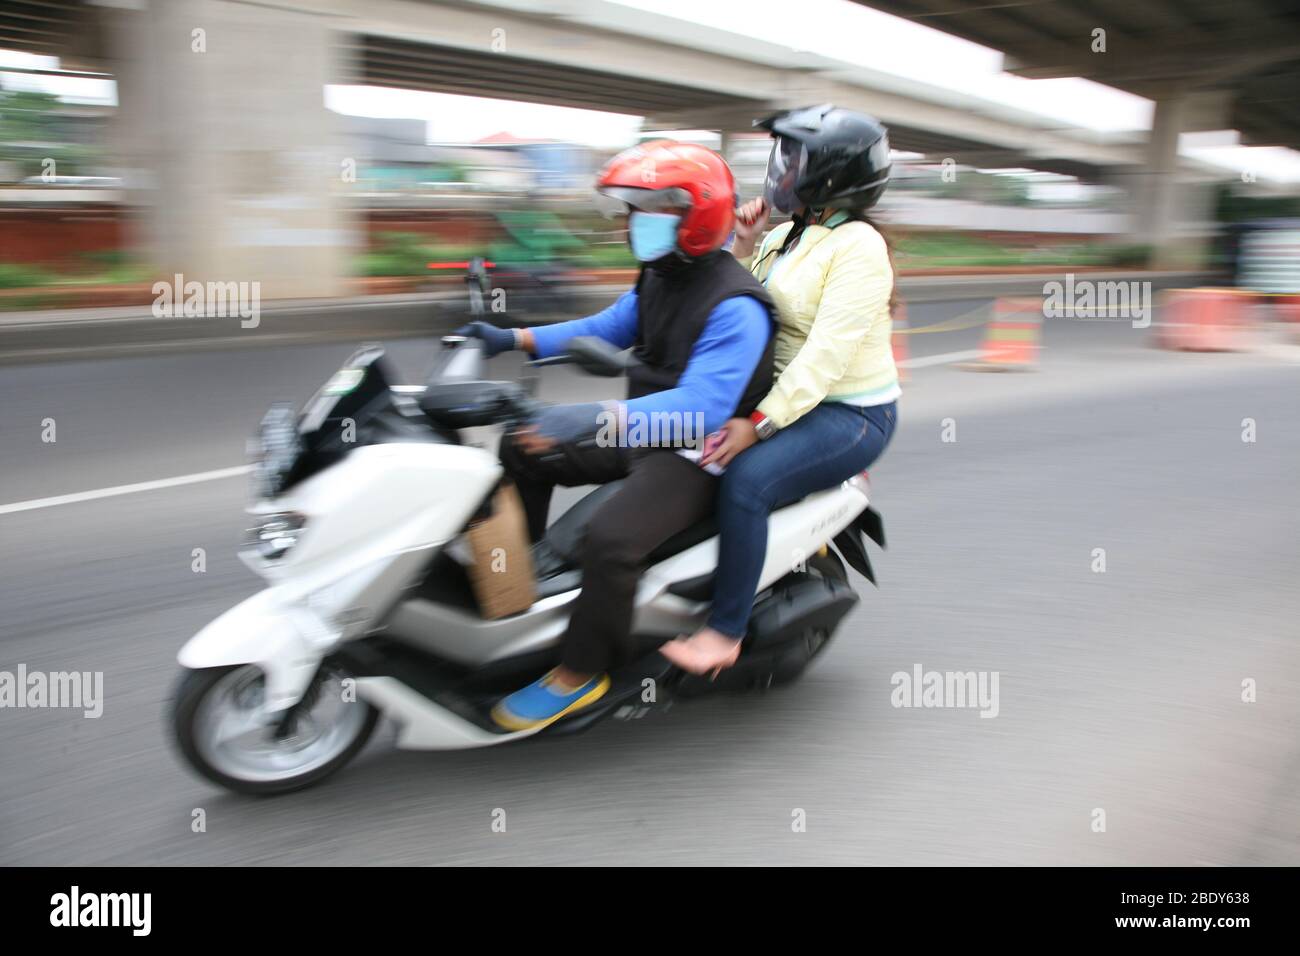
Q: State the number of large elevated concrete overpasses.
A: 2